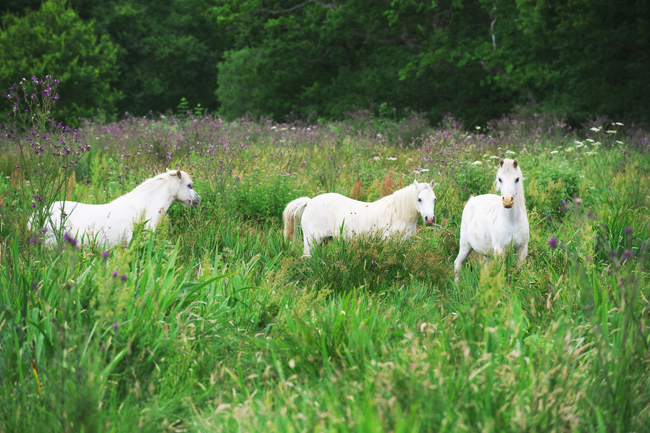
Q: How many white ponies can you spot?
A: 3